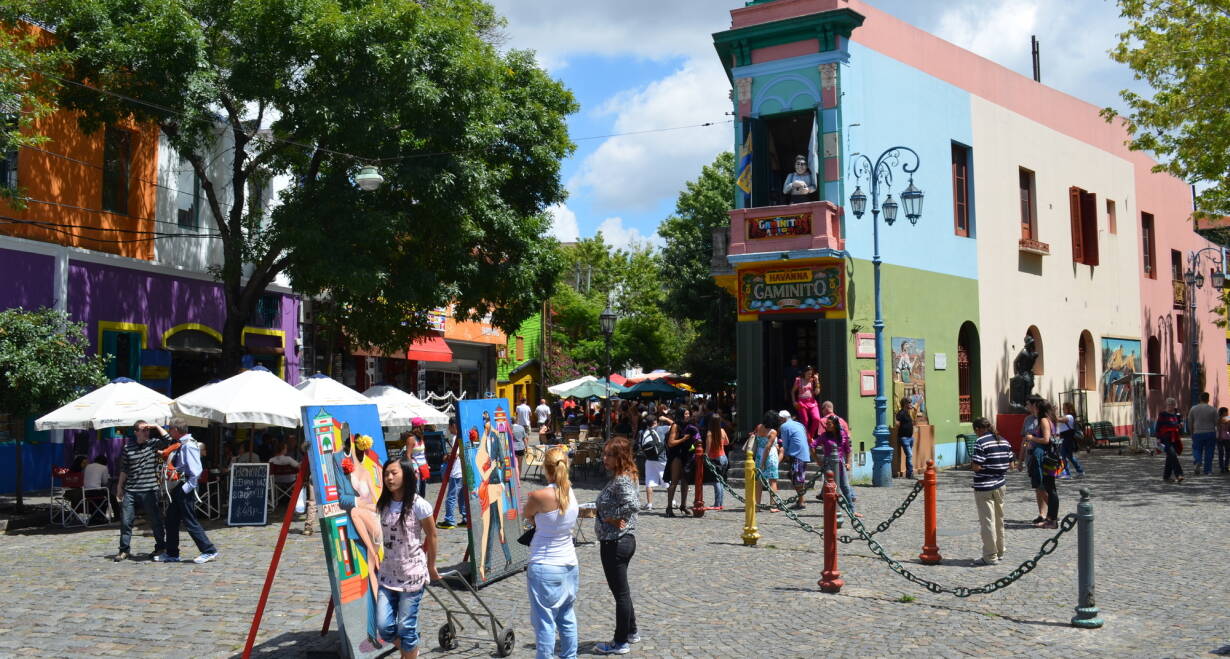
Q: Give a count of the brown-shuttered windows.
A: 1